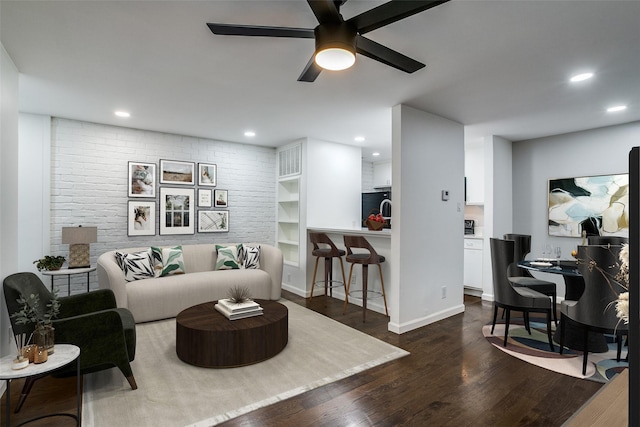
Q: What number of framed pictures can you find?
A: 9